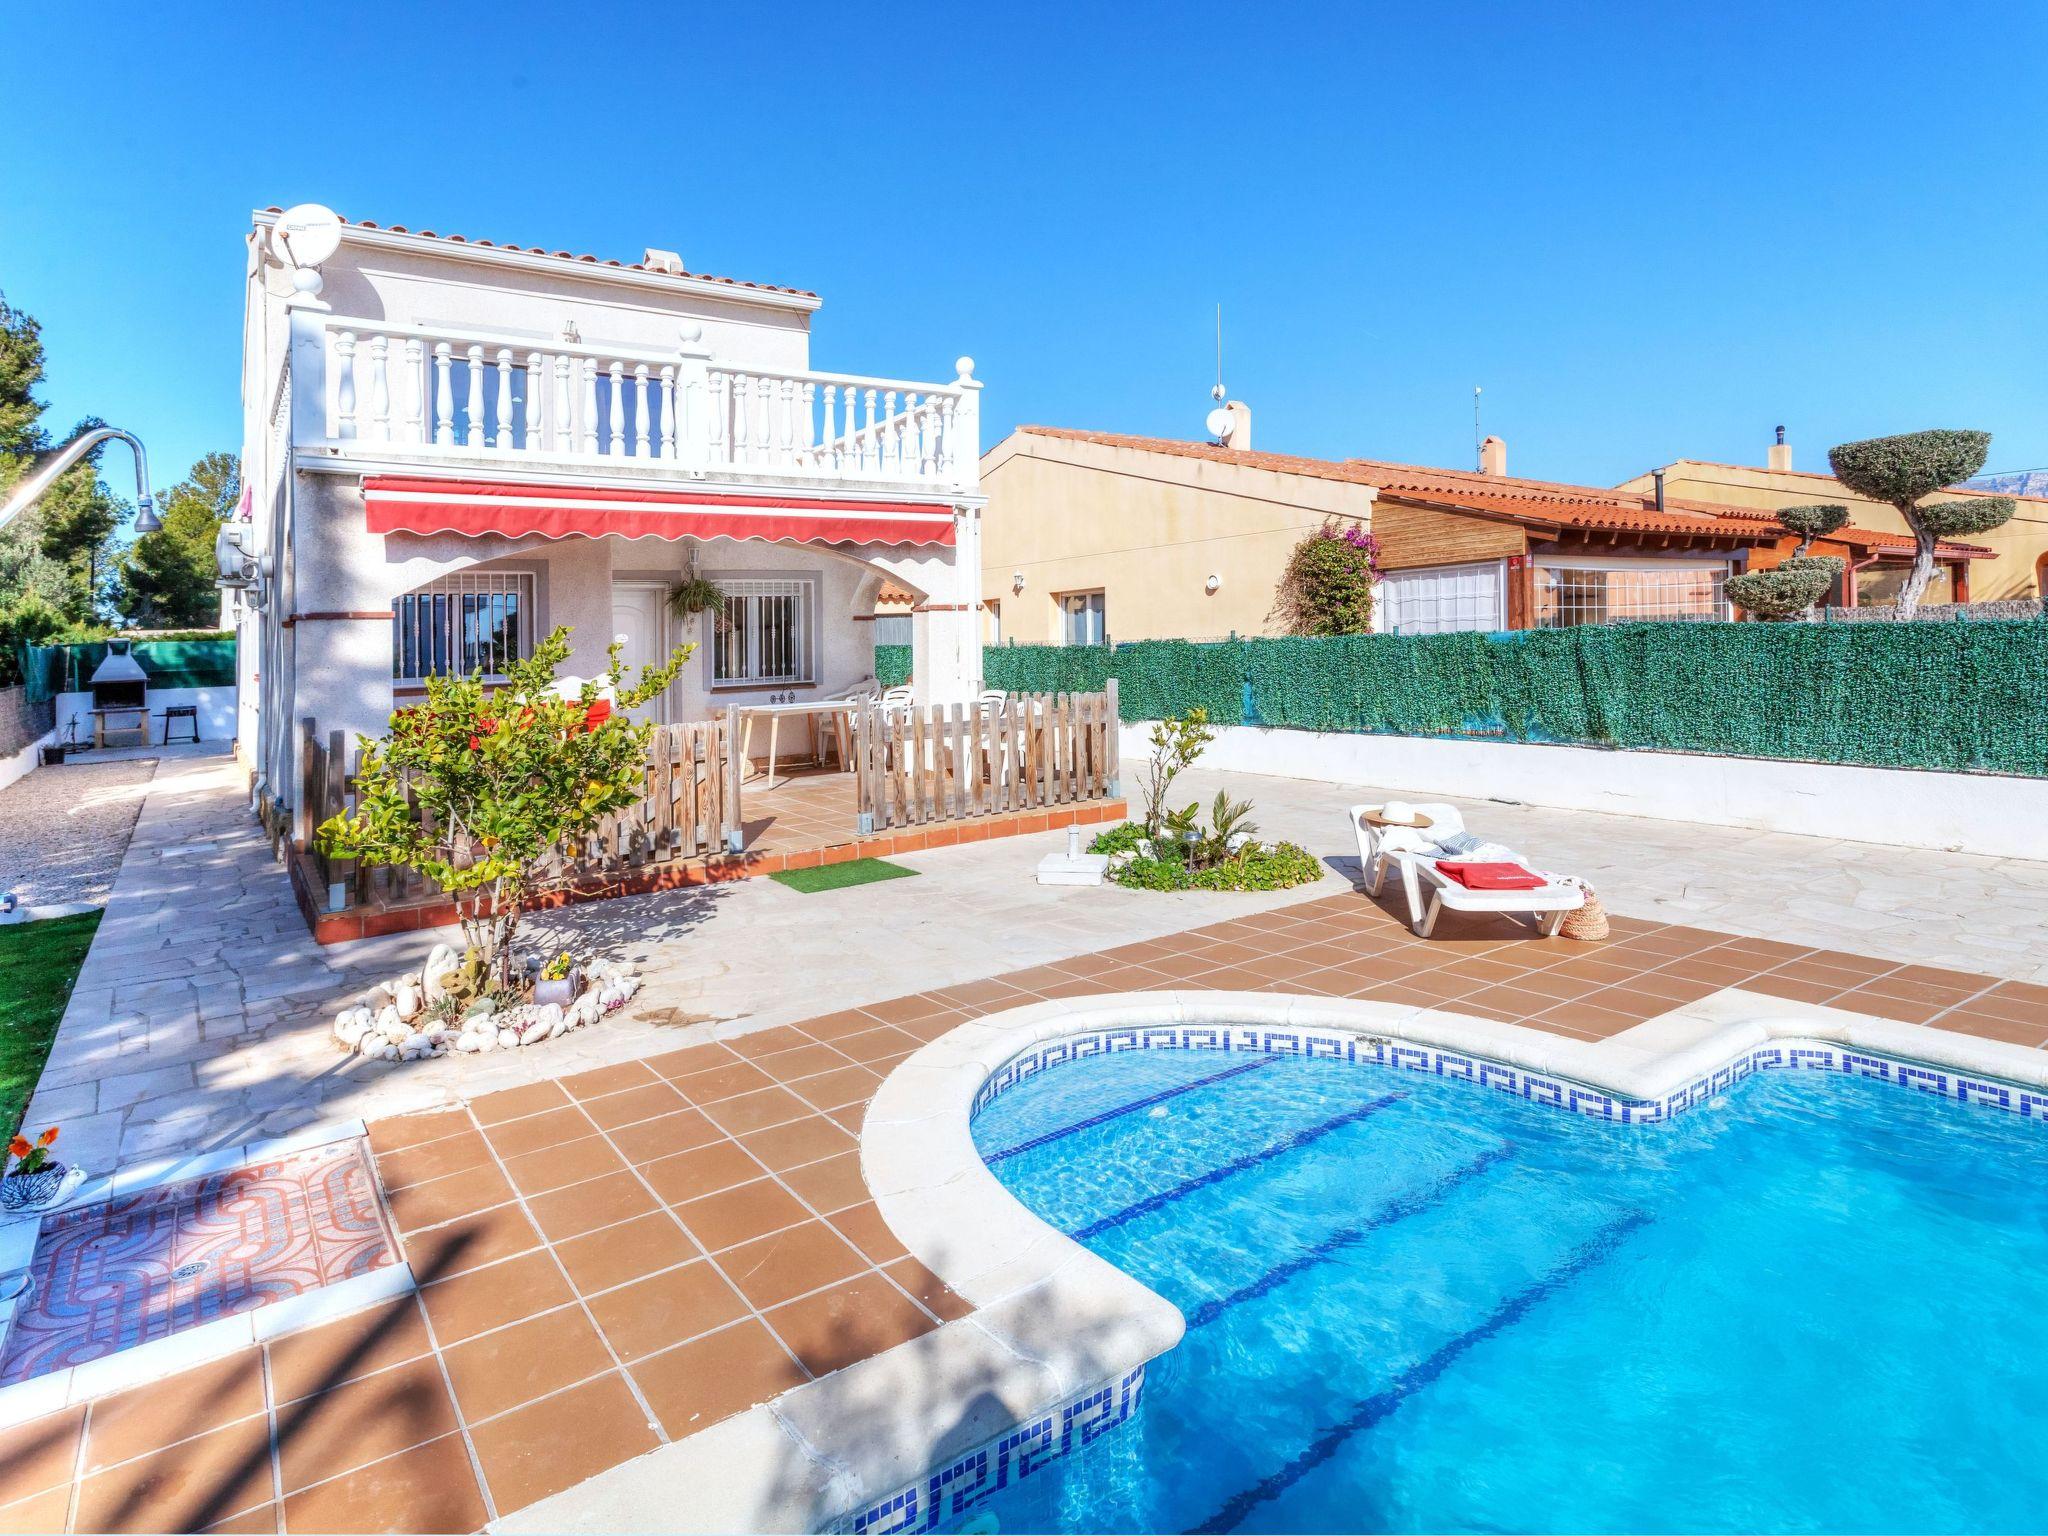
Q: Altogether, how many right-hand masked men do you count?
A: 0